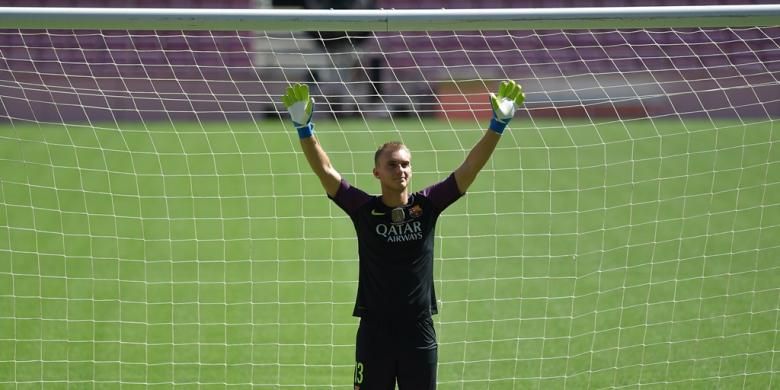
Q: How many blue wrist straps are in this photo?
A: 2